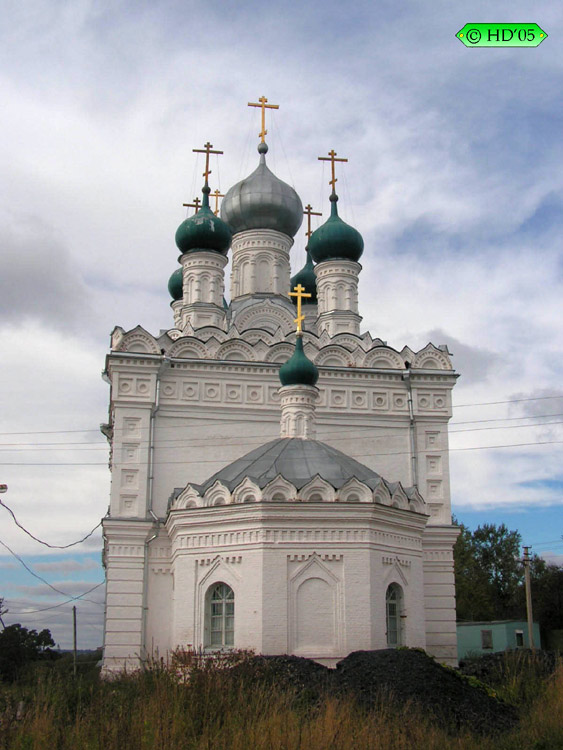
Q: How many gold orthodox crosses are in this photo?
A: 7